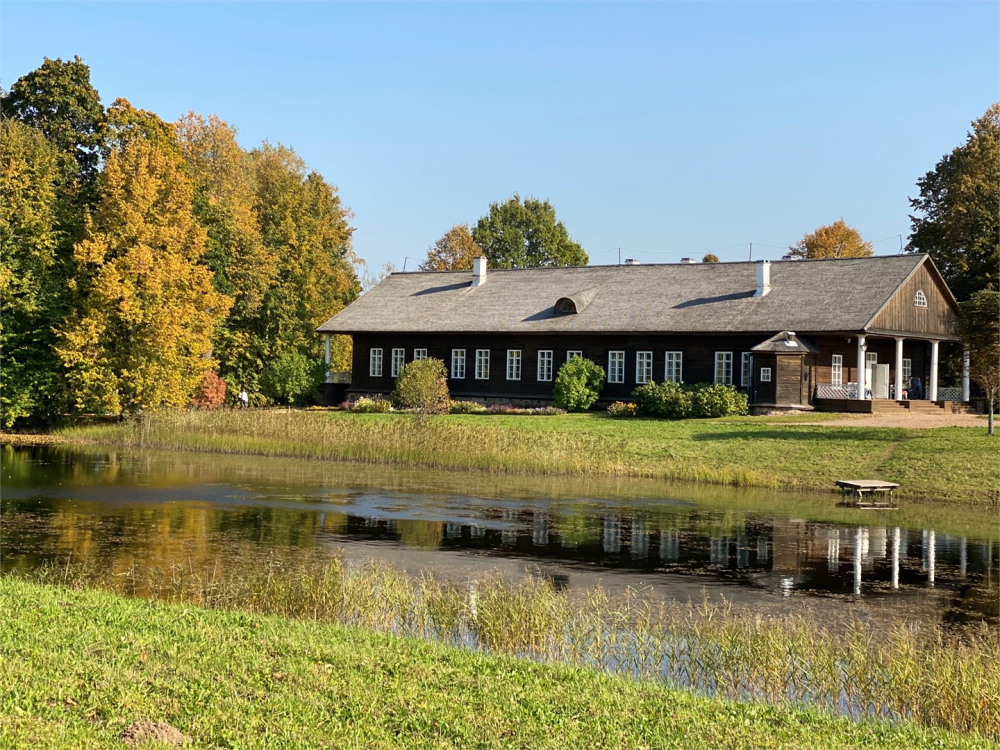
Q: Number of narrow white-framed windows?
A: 15